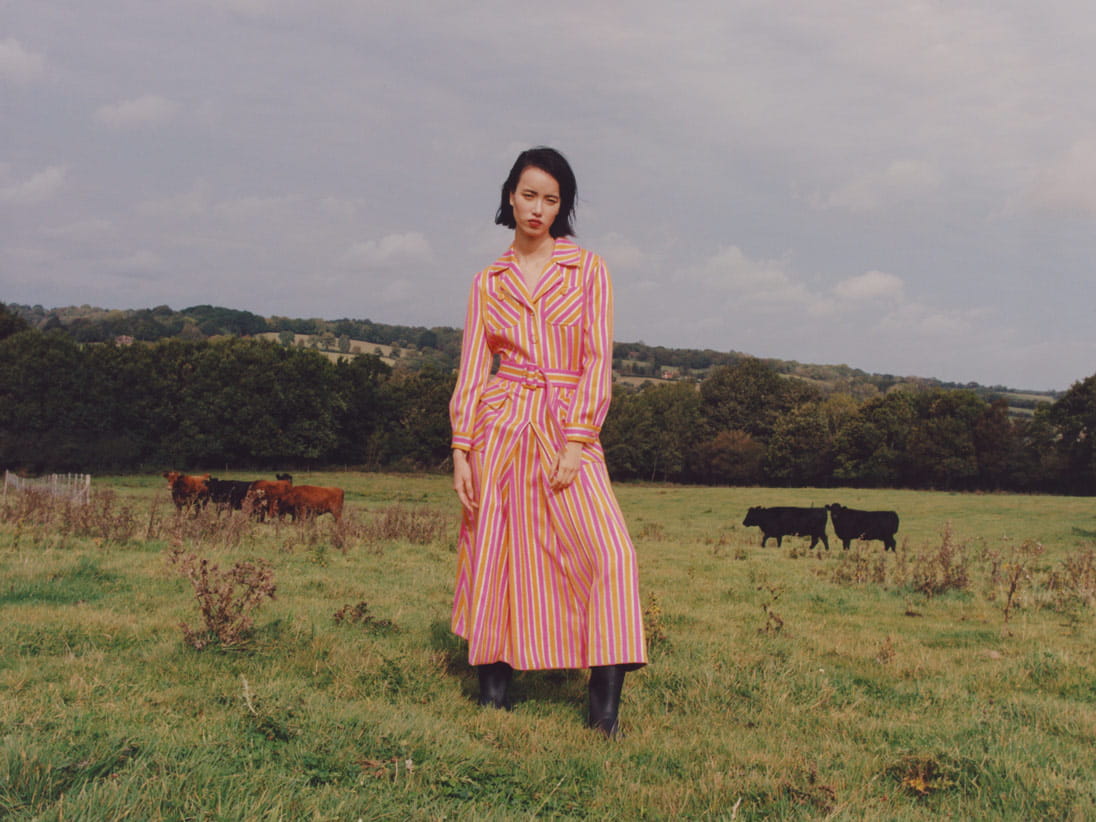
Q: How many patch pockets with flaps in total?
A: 4